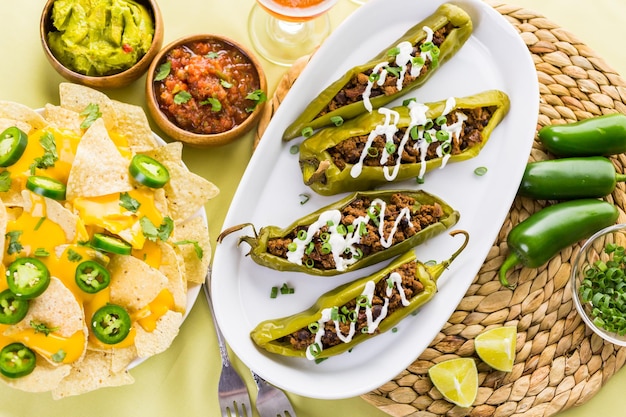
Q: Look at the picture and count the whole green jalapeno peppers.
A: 3